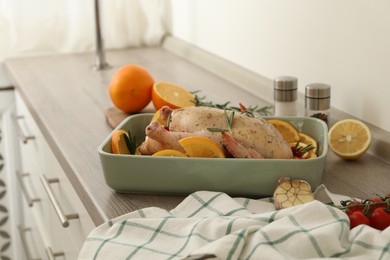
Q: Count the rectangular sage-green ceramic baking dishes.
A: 1